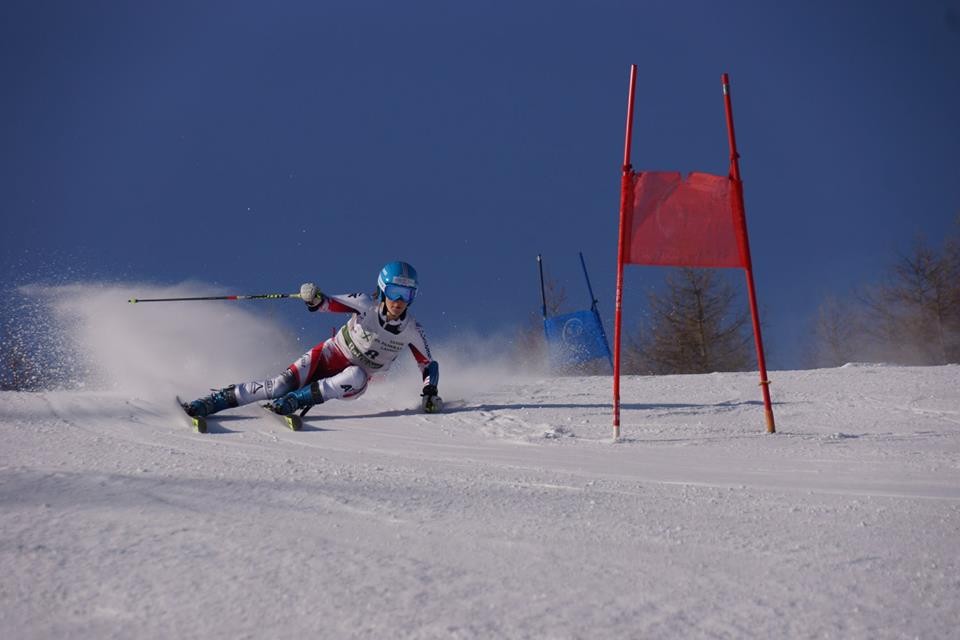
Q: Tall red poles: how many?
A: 2